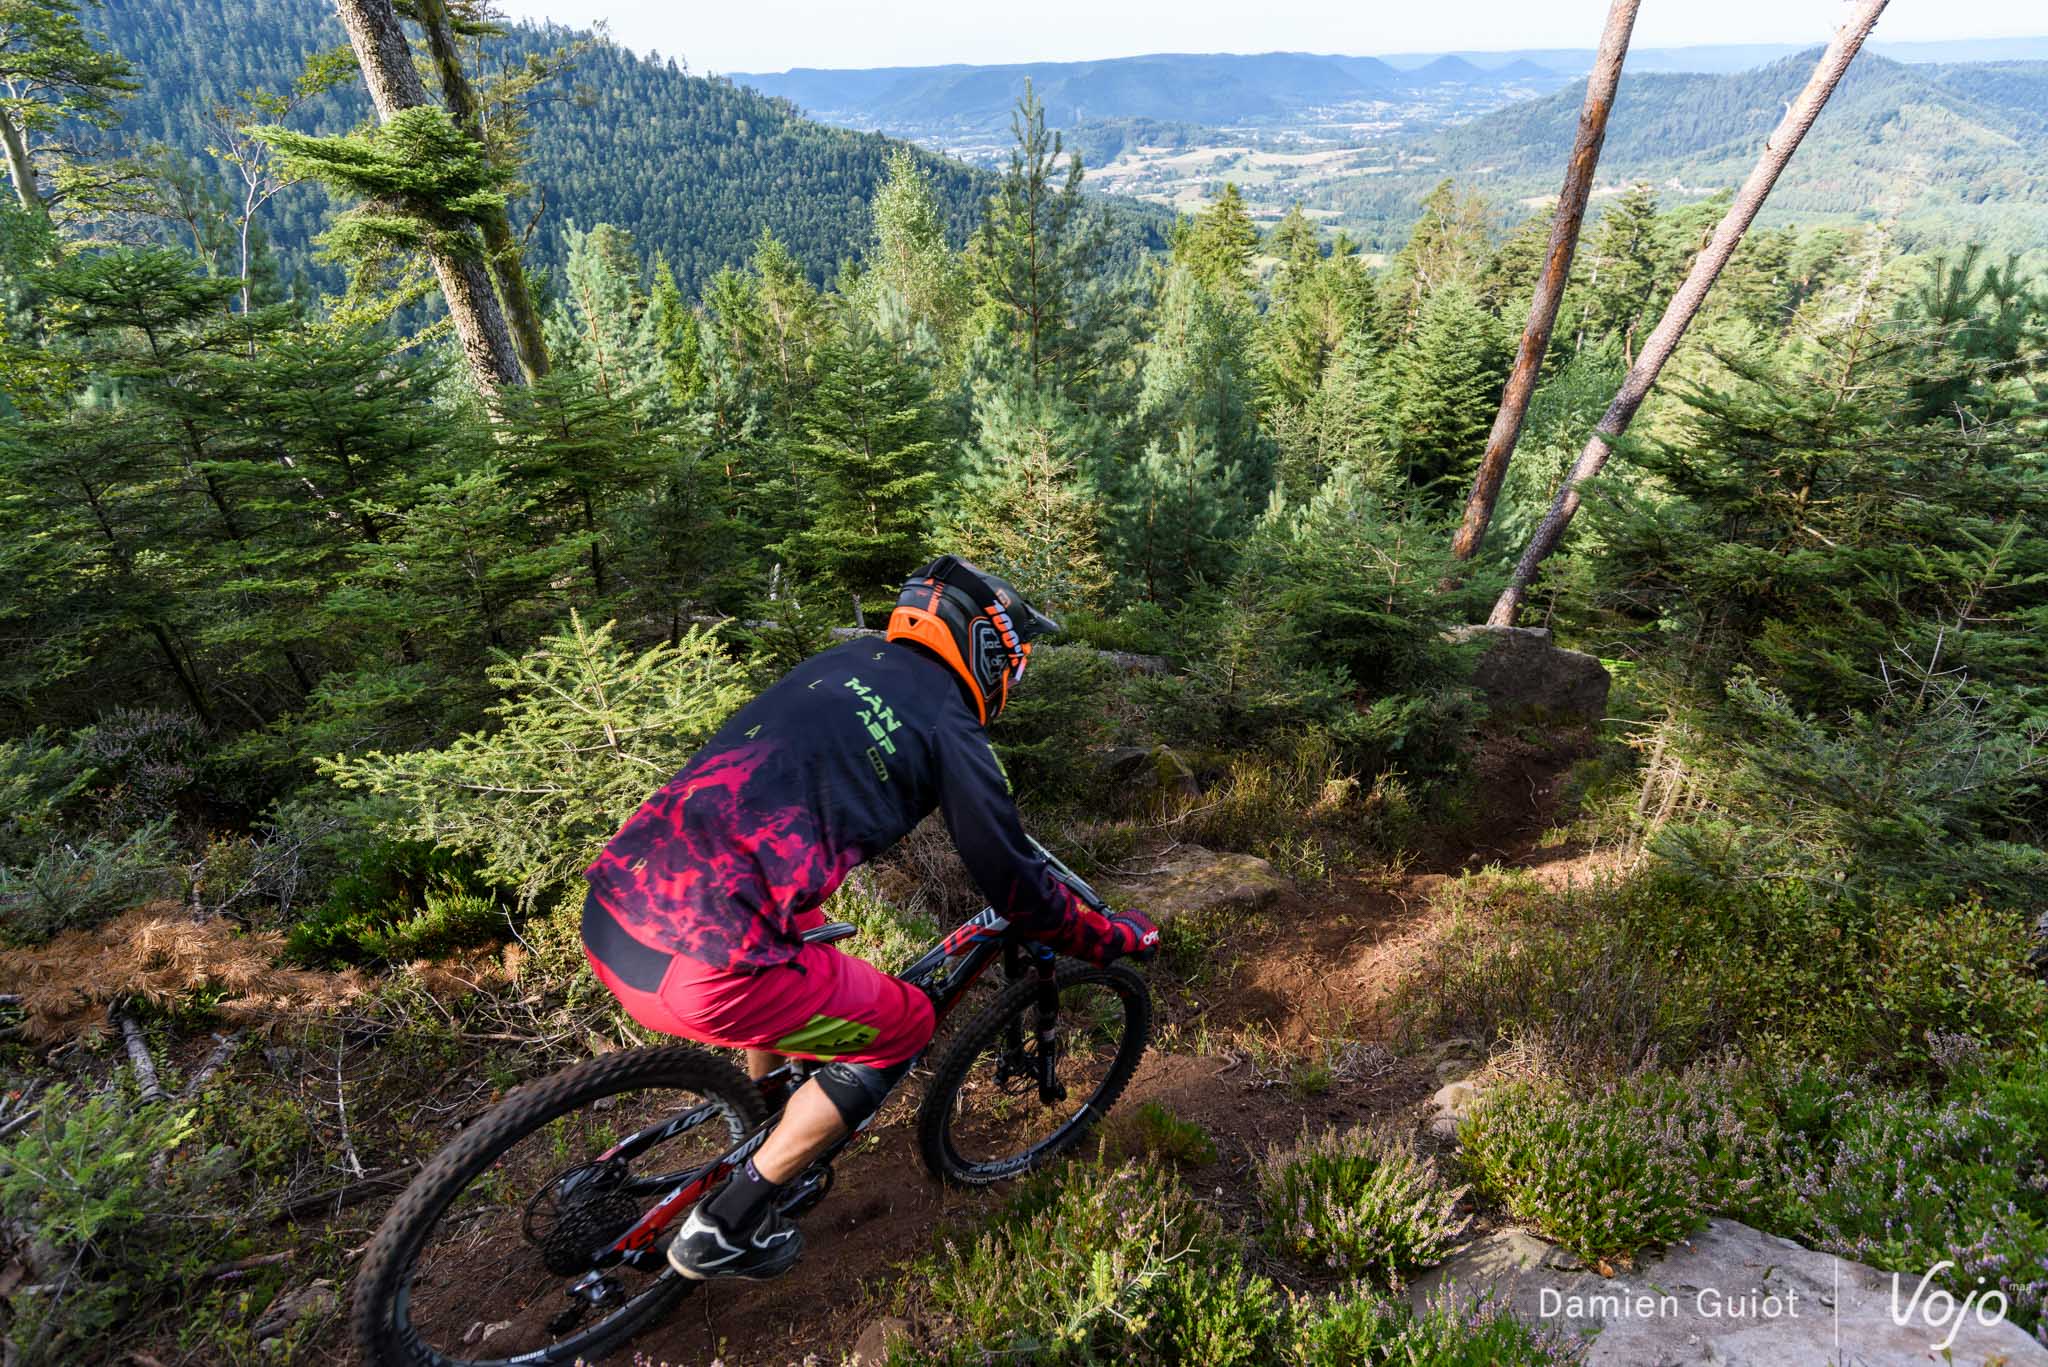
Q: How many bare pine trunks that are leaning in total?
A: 2